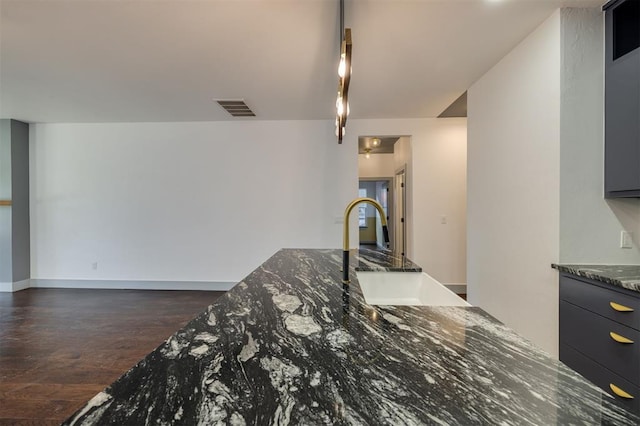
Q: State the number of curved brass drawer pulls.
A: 3